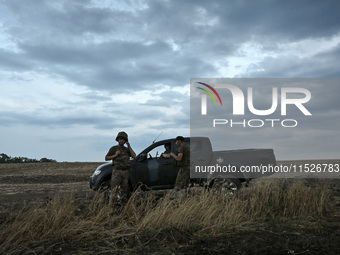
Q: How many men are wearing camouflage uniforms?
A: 2